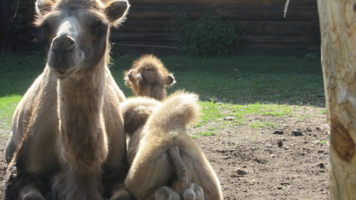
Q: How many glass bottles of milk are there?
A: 0